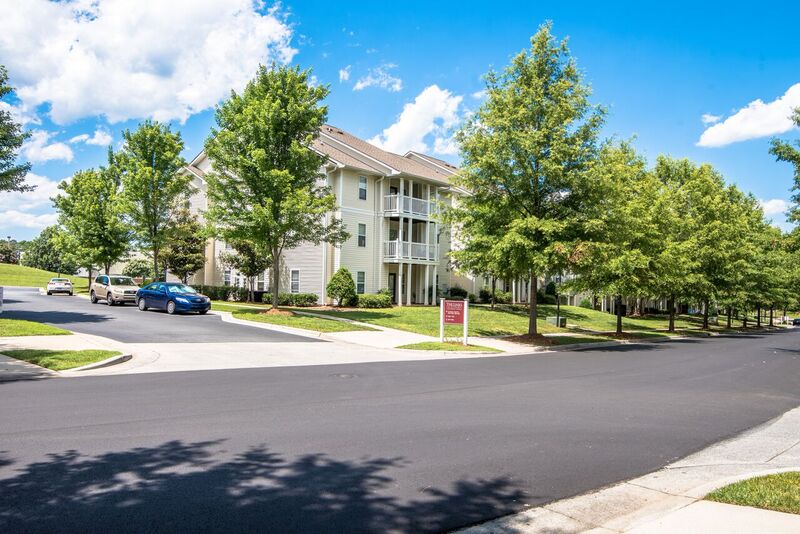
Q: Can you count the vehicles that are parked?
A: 3